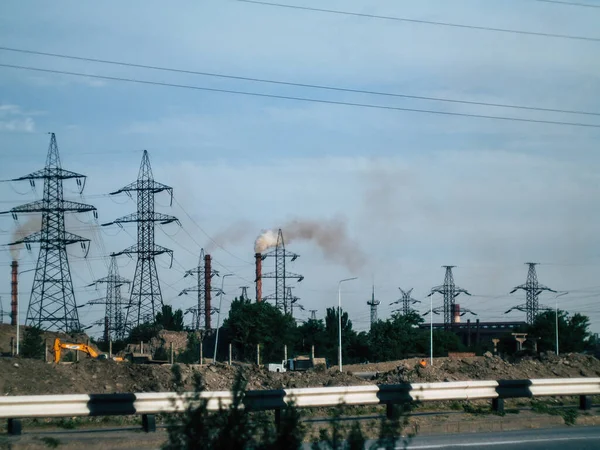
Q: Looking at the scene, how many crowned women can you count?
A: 0